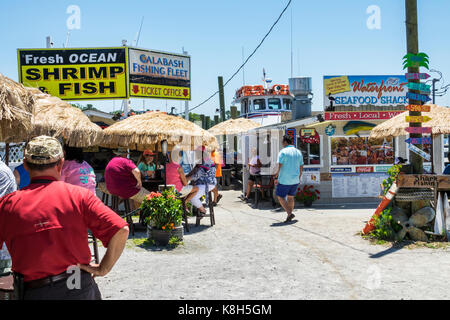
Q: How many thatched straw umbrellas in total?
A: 5